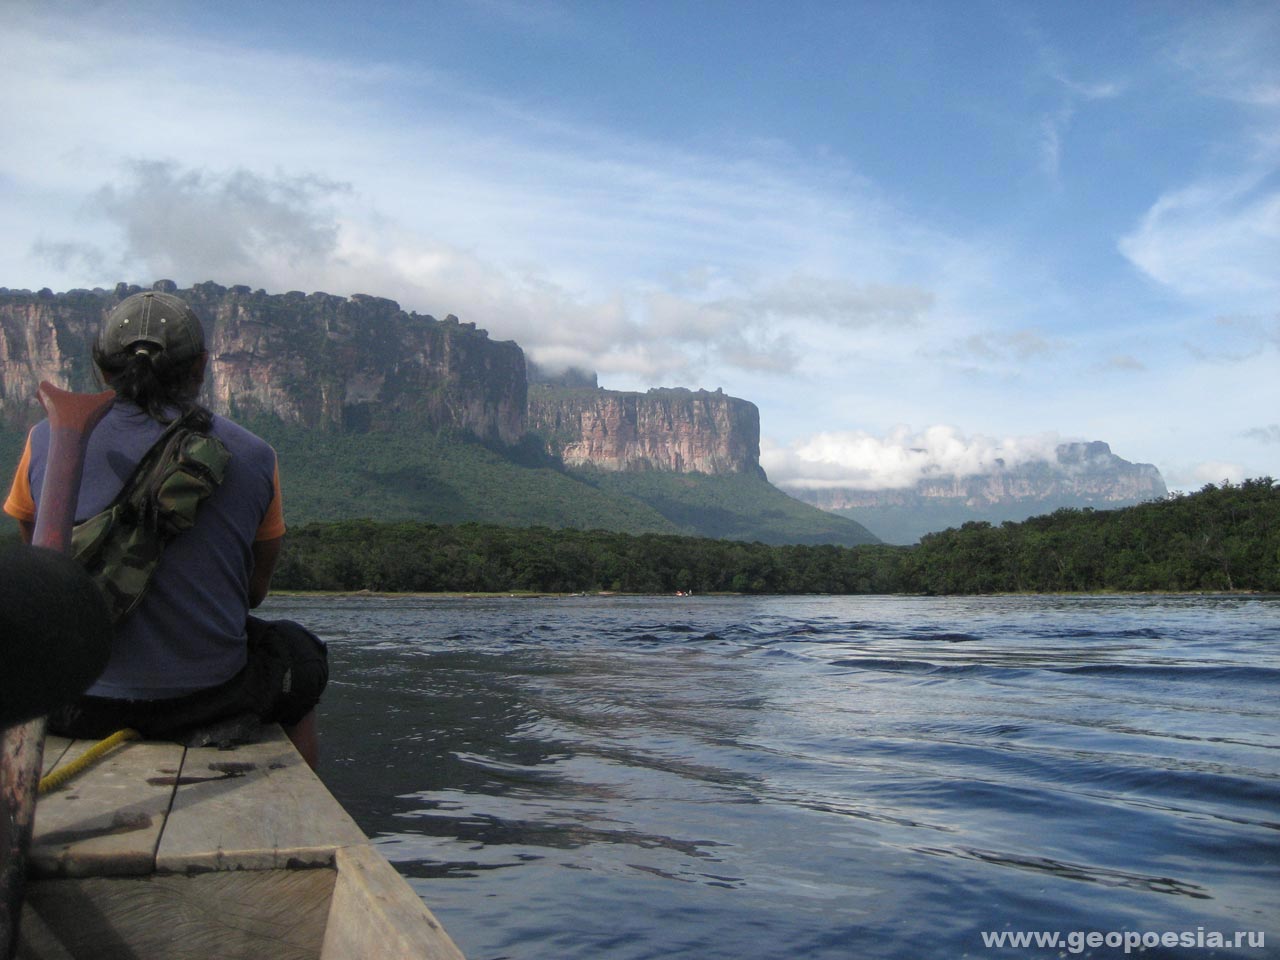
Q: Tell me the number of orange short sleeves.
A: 2